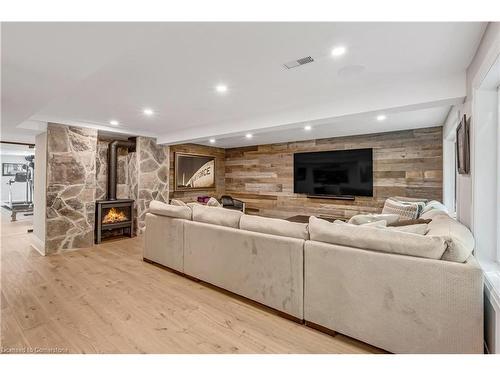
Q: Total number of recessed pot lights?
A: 8